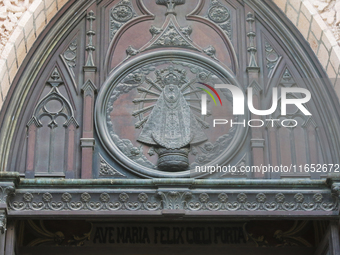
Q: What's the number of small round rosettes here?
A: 14